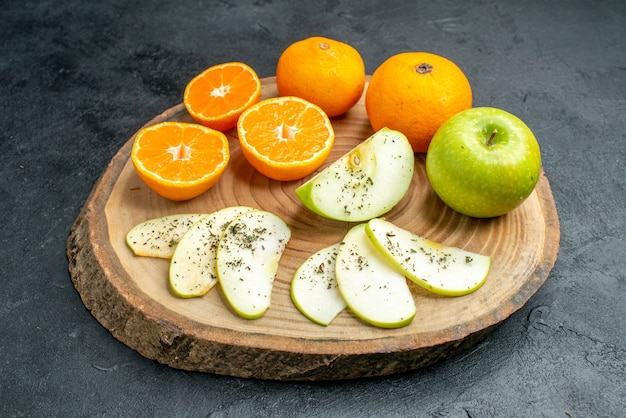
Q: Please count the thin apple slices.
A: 6